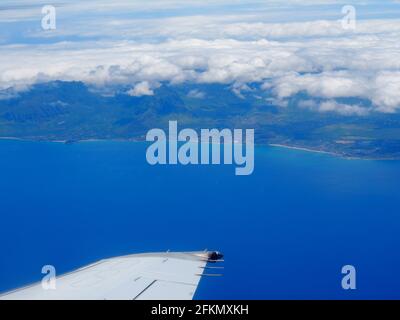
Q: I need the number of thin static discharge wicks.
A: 3